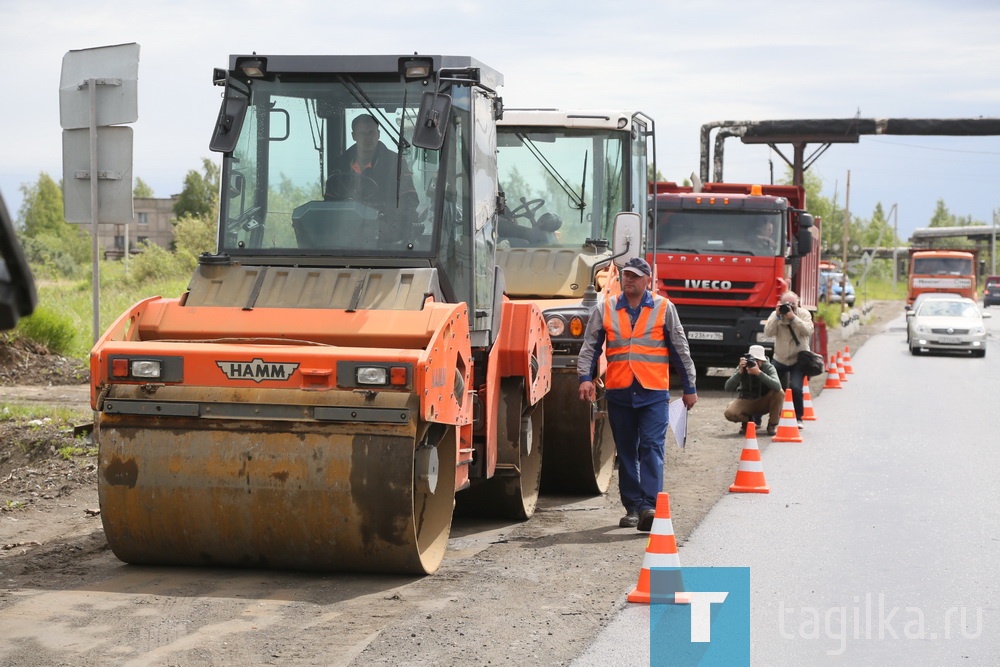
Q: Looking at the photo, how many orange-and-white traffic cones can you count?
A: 7